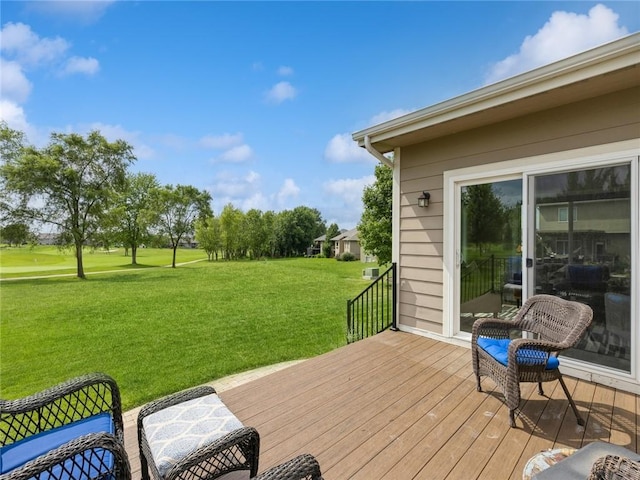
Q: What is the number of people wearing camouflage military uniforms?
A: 0